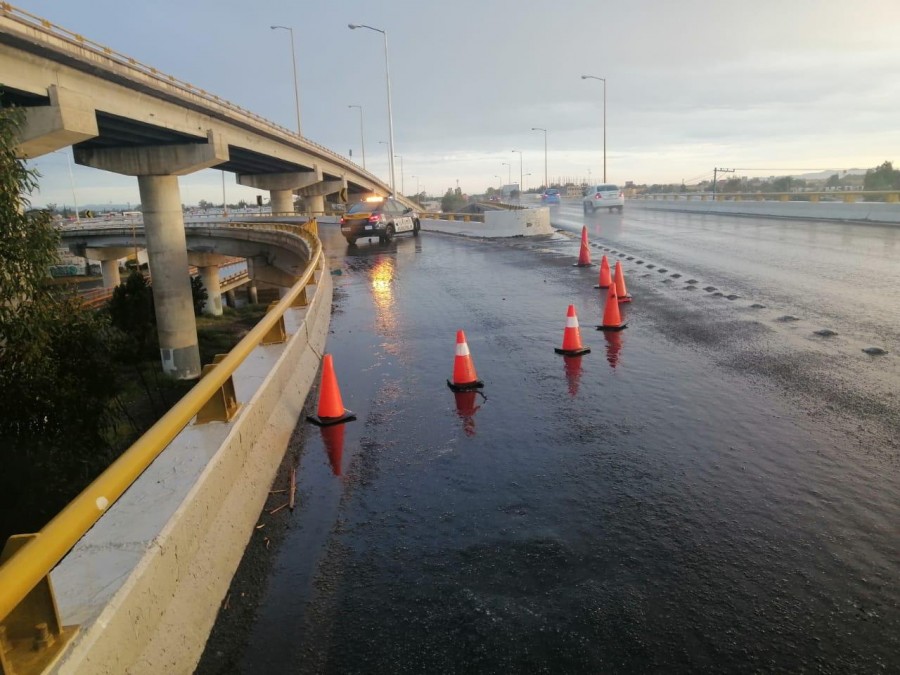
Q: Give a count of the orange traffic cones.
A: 7